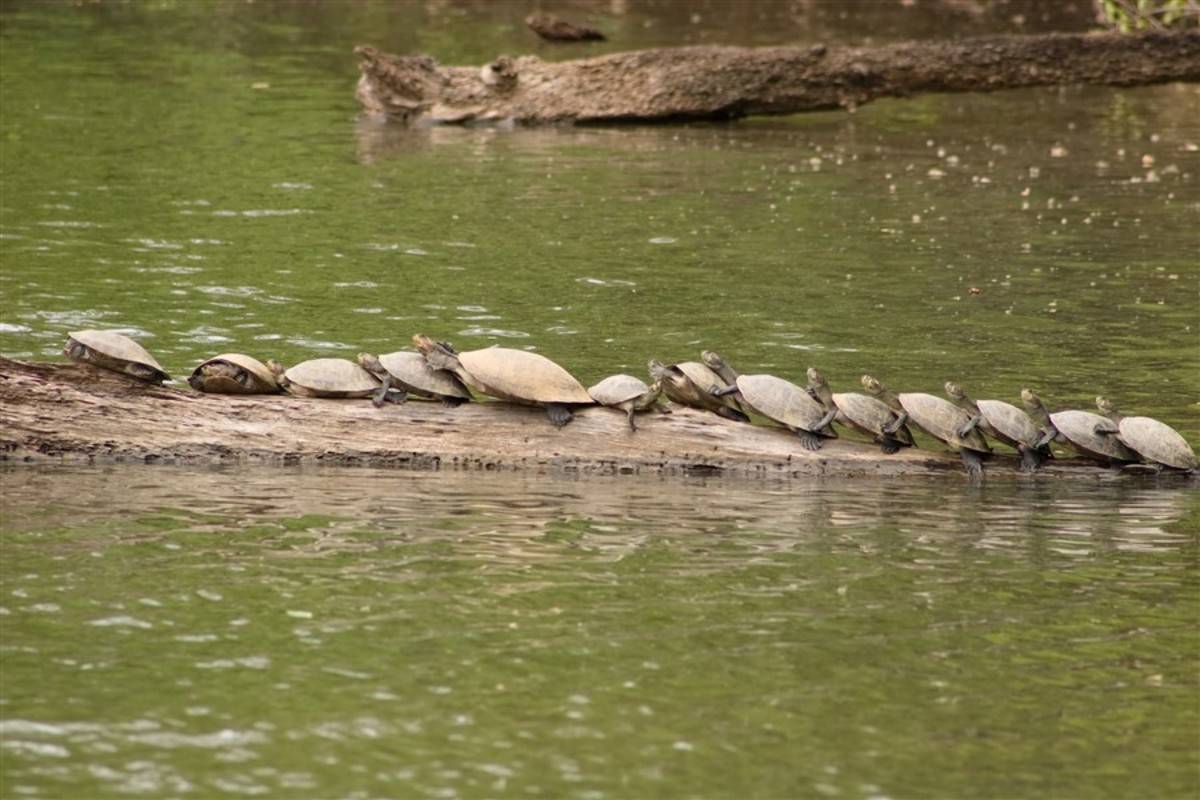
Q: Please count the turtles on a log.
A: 13